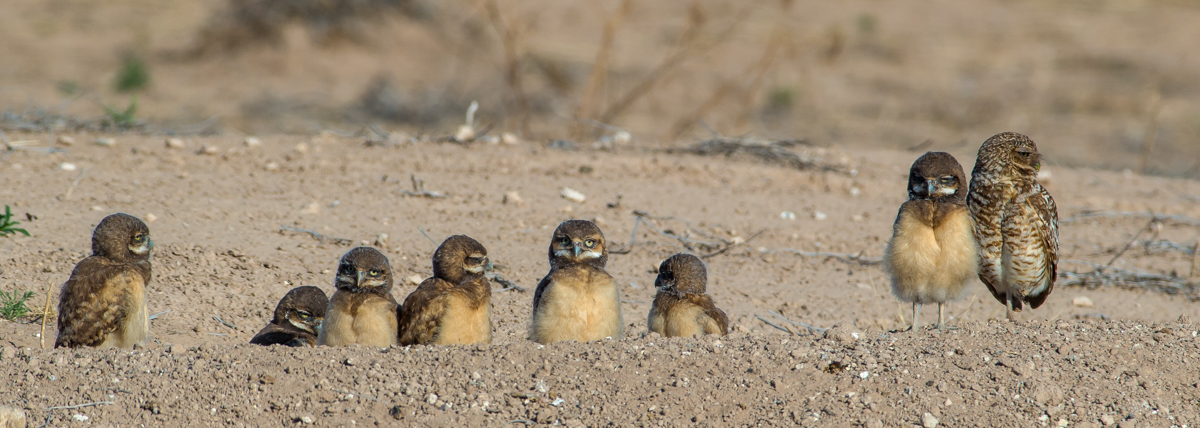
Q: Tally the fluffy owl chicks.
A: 7